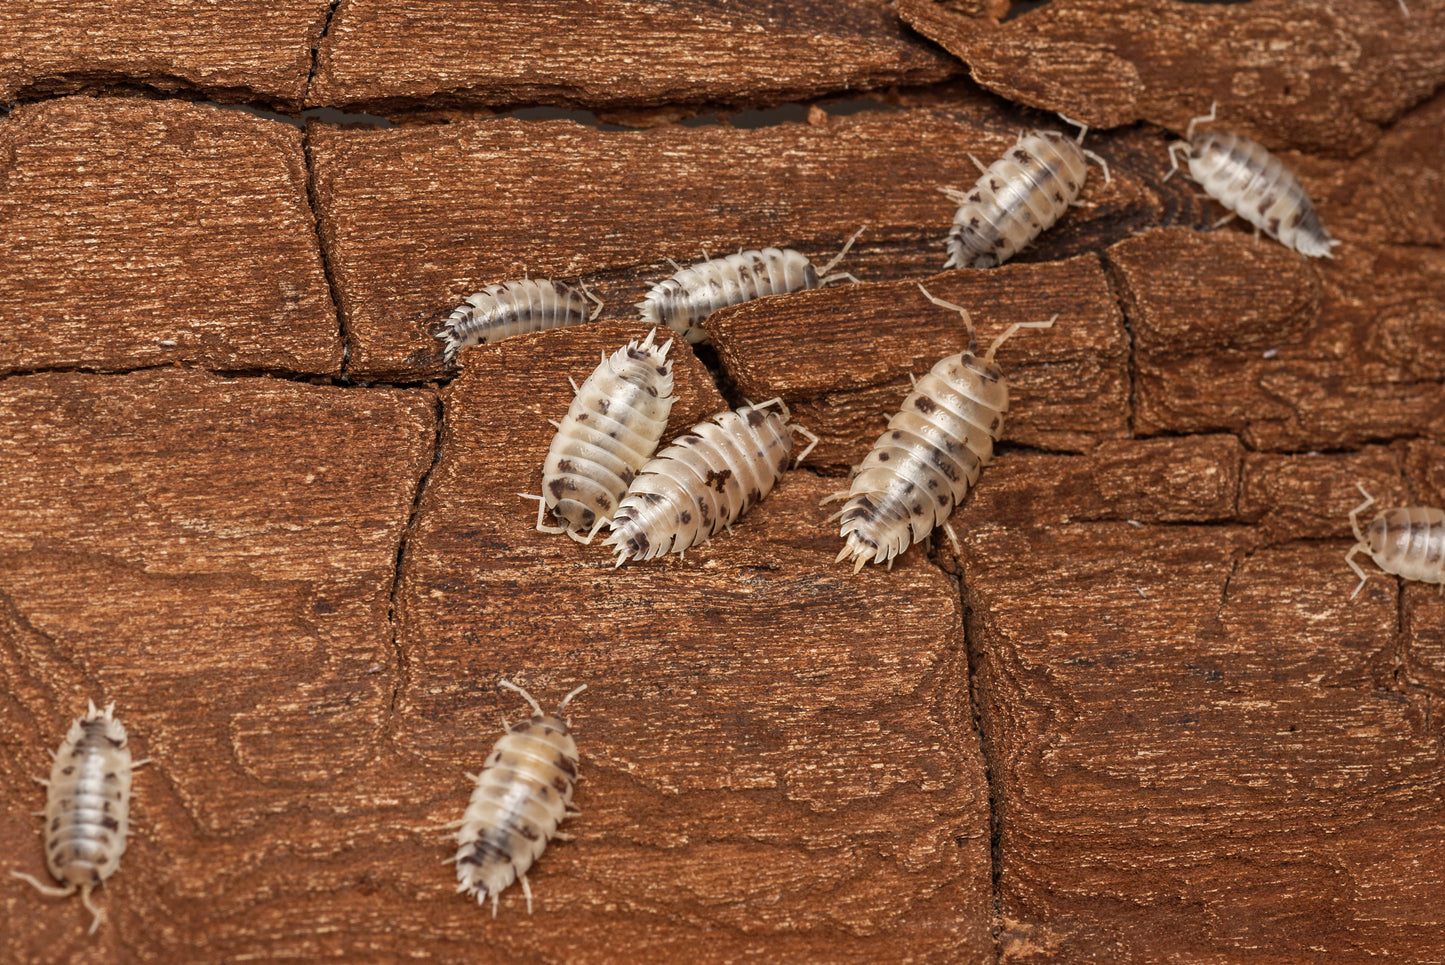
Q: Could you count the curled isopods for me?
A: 0